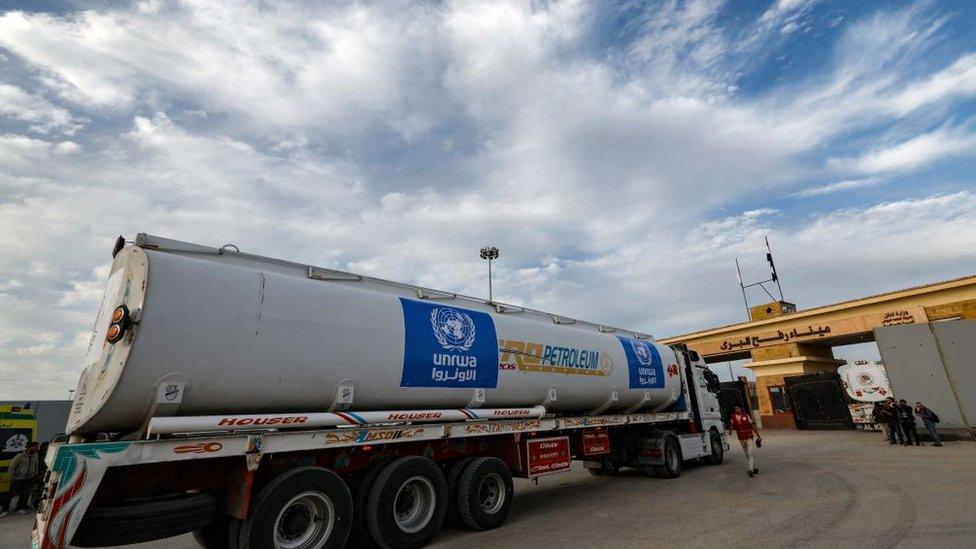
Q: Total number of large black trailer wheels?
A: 3